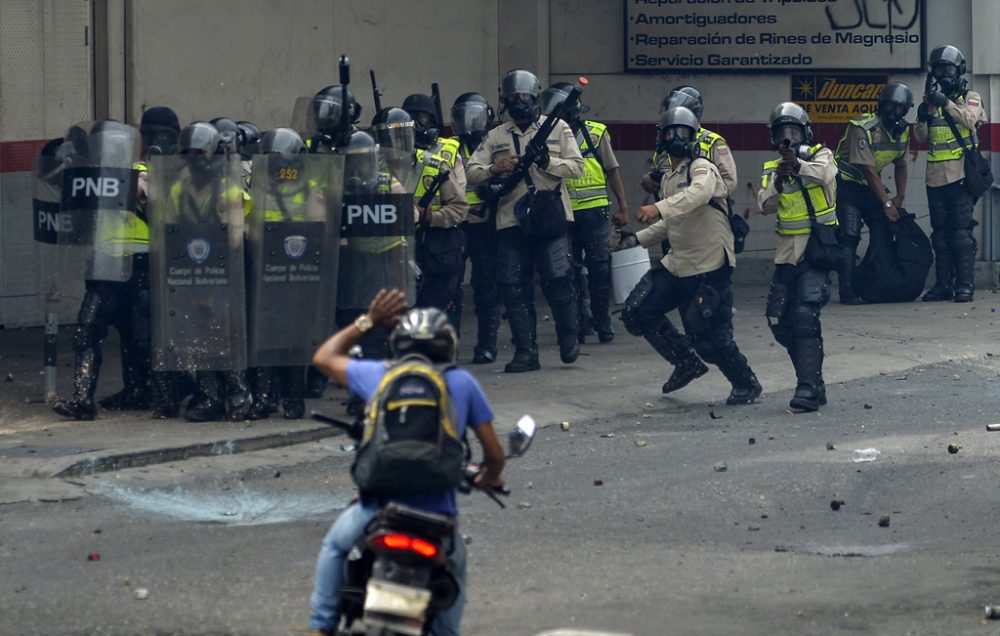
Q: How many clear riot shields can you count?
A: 5